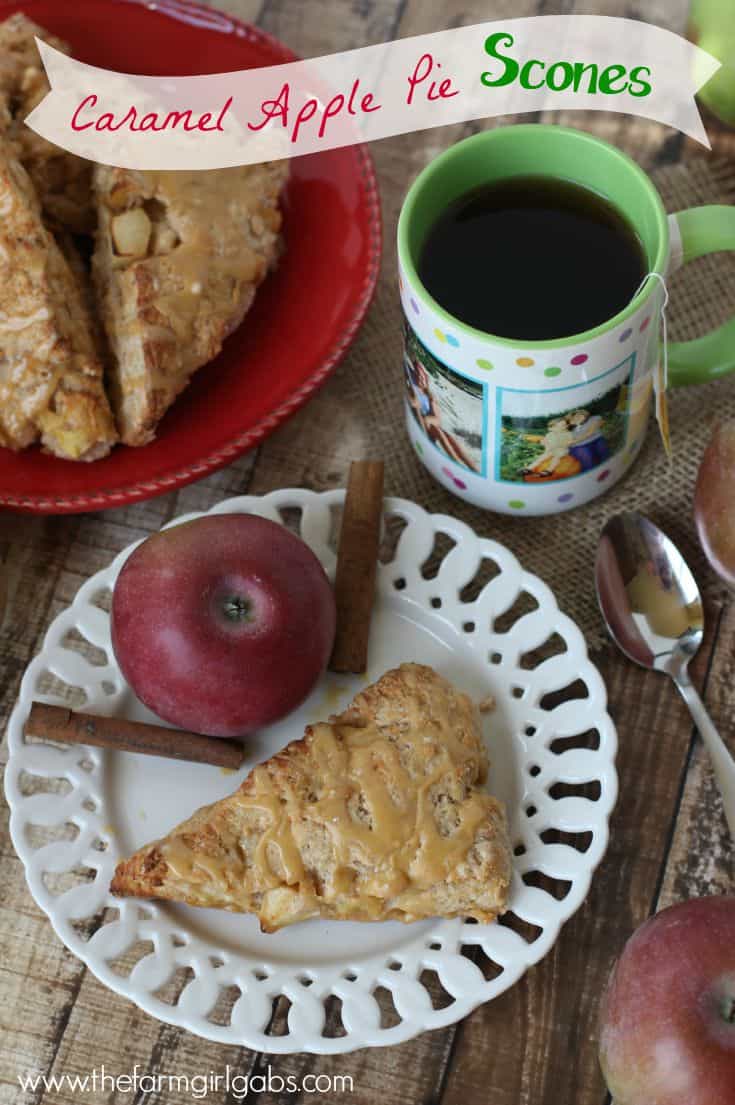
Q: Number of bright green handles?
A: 1